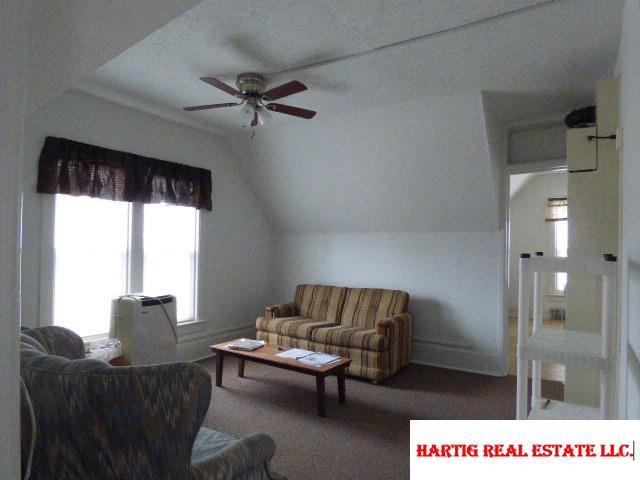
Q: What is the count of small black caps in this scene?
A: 4